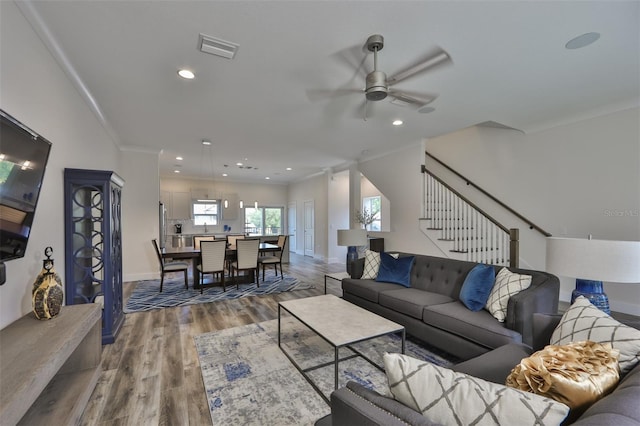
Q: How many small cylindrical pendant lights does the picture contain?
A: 3